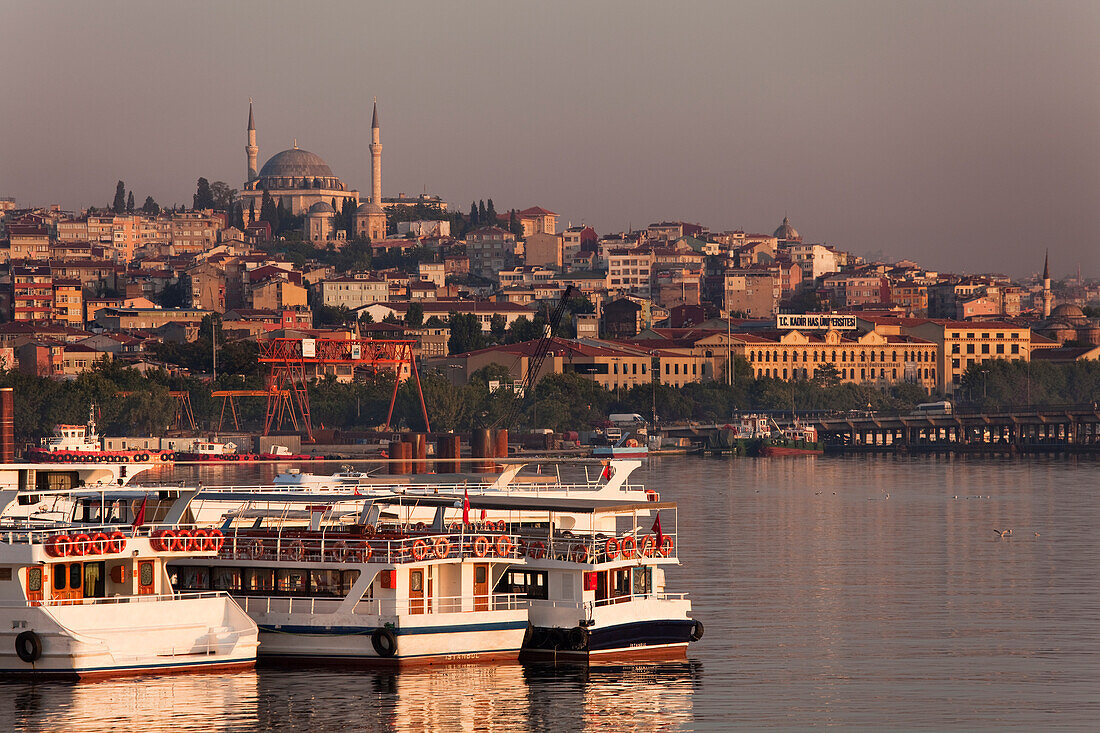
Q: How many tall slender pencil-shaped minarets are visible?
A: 3